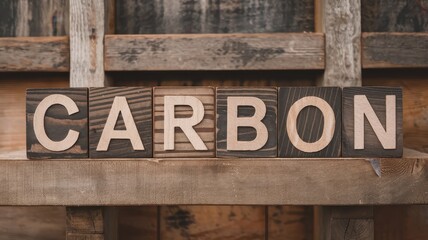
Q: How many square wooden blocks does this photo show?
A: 6